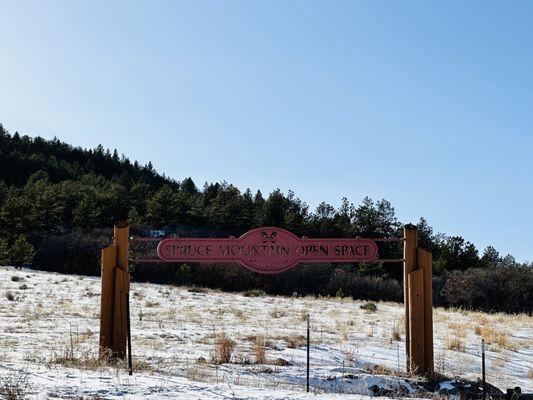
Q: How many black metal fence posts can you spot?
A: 3